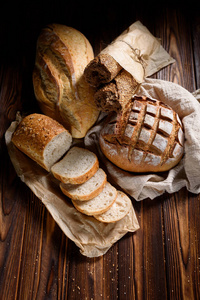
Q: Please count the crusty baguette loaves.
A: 2